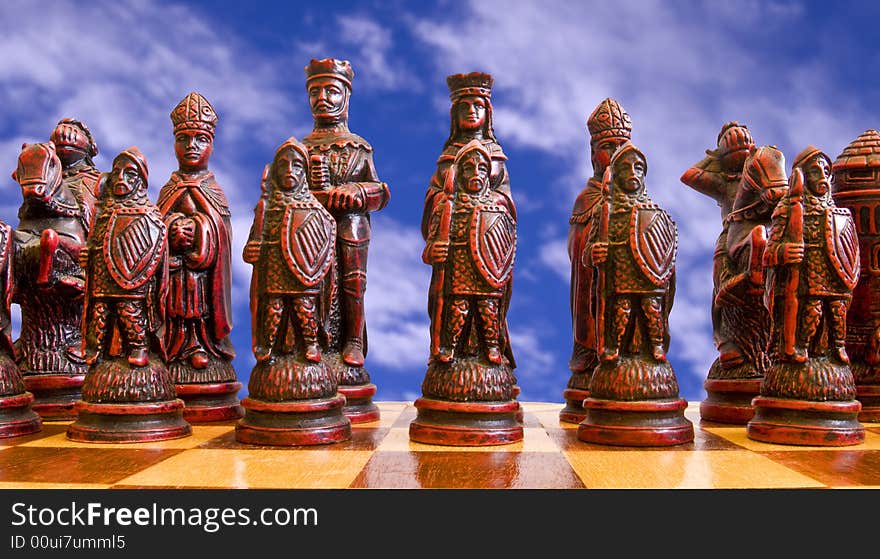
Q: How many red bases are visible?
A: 13